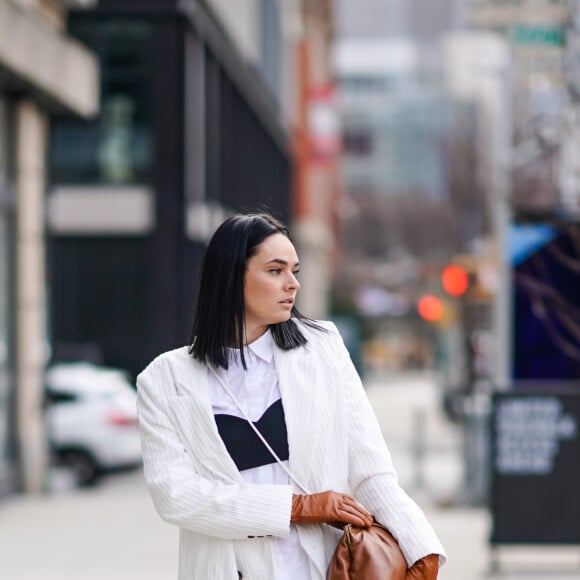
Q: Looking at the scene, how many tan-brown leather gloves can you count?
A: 2